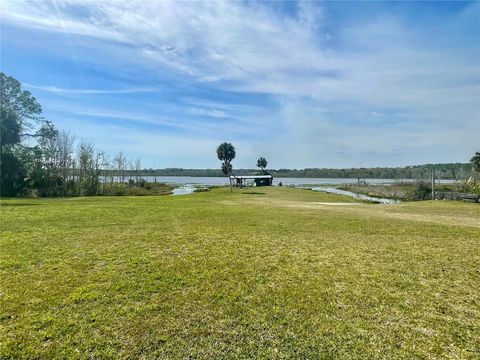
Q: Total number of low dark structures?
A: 1